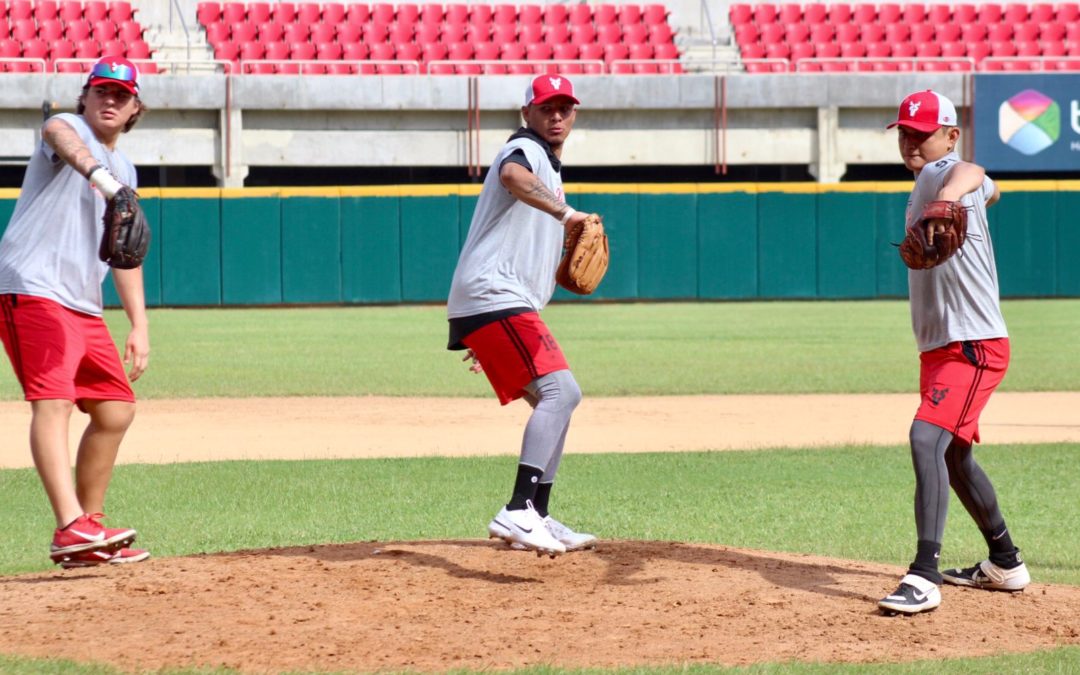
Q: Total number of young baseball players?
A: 3